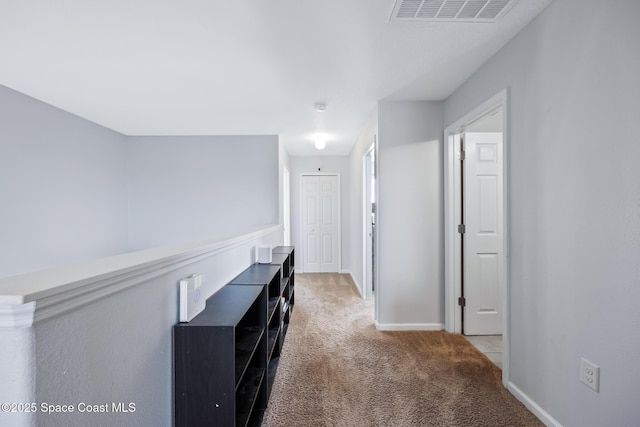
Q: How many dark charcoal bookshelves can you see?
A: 4